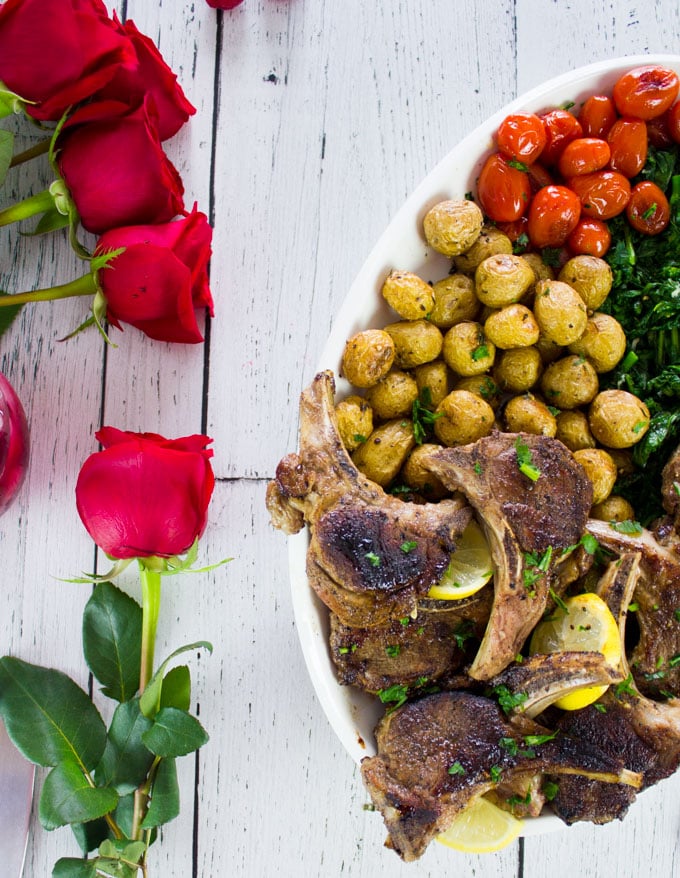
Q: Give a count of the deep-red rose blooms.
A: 5